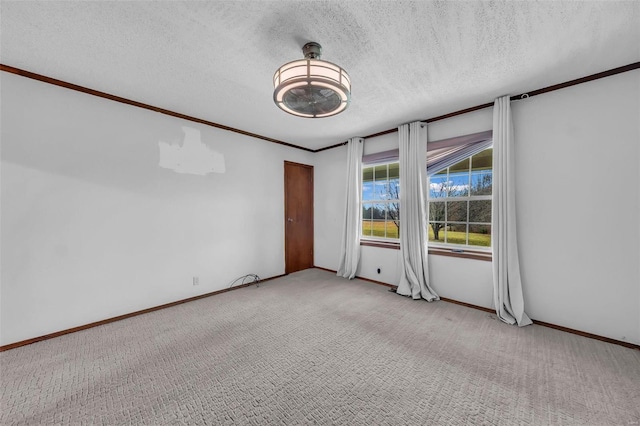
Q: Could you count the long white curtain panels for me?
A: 3